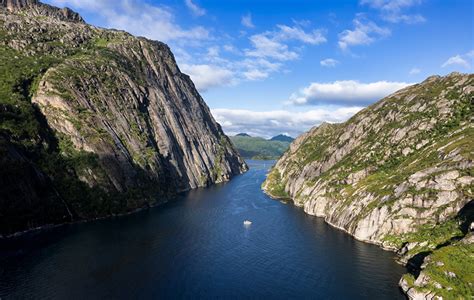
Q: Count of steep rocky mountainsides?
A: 2